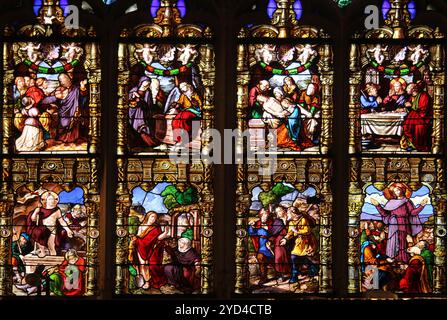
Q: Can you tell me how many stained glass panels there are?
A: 8